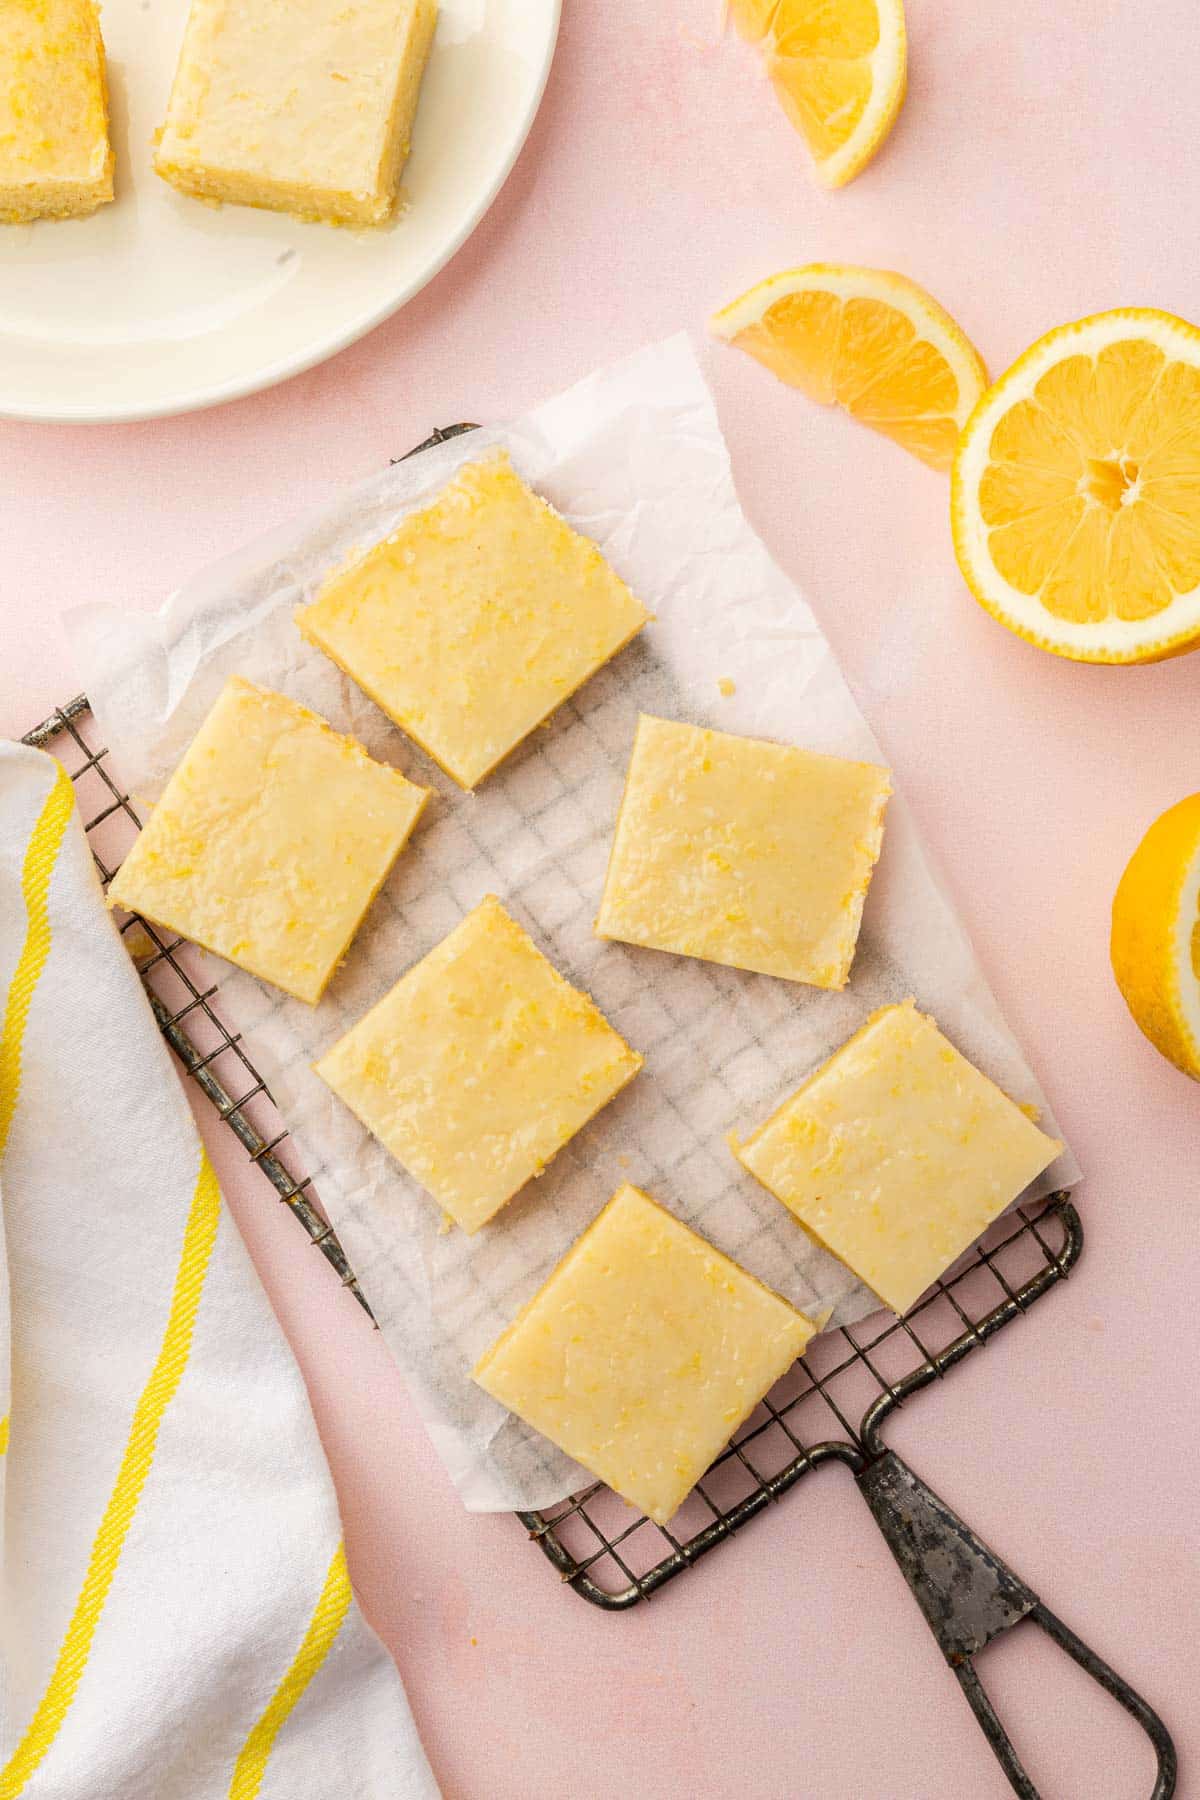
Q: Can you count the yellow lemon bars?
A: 8